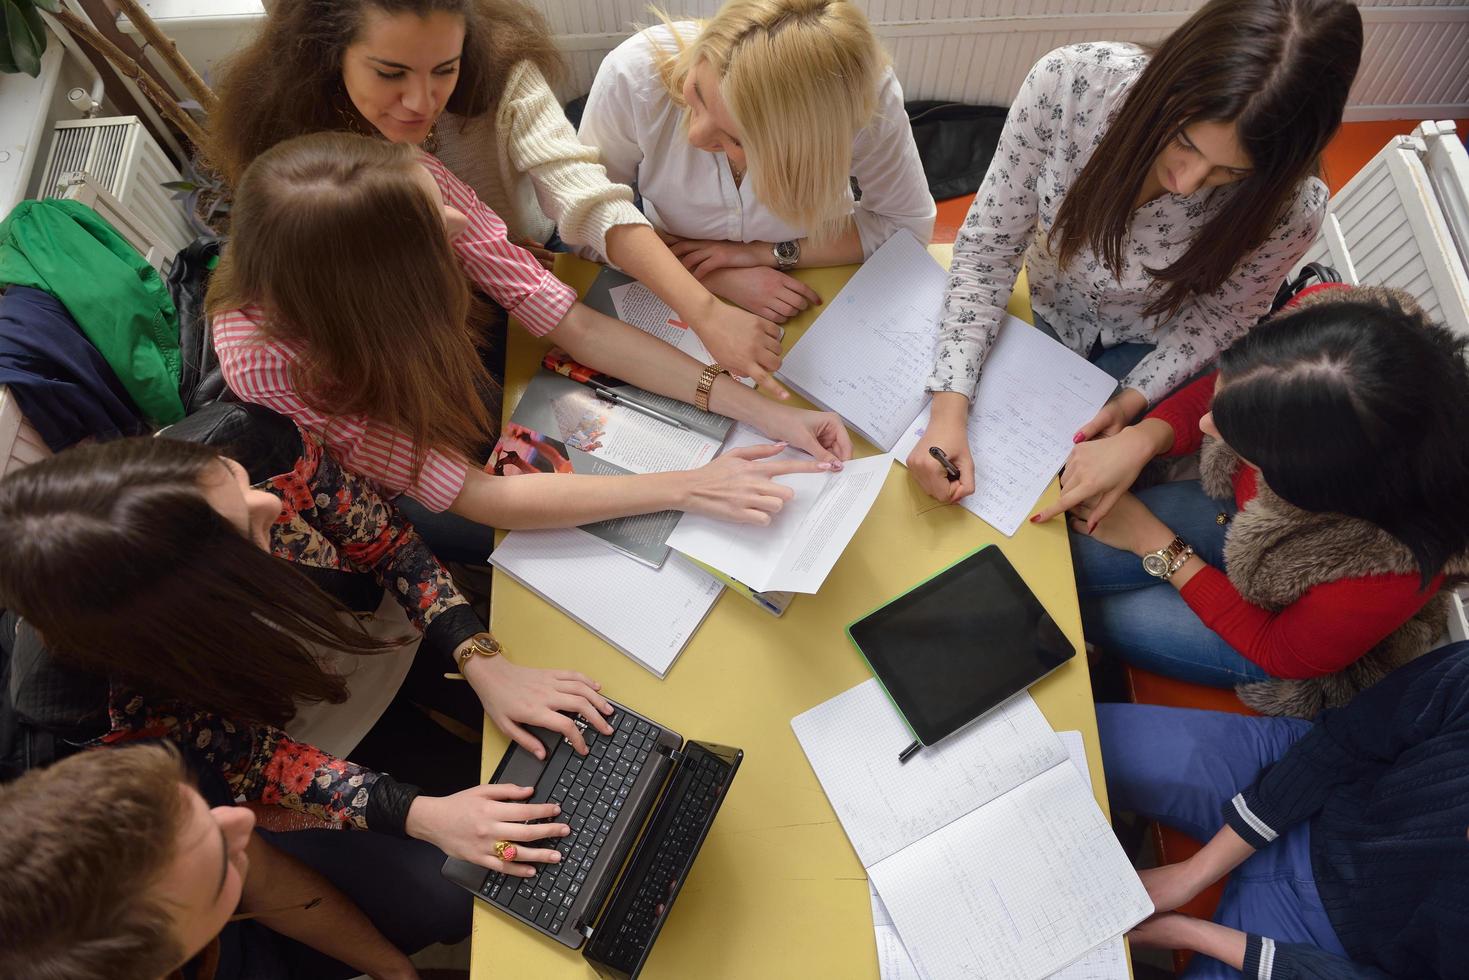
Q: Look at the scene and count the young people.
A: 8